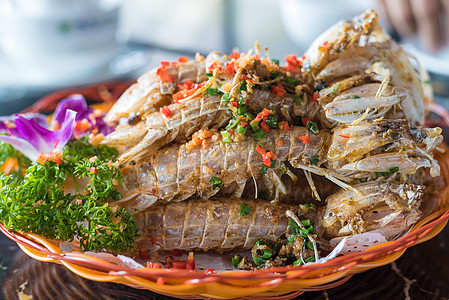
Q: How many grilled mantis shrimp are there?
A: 4